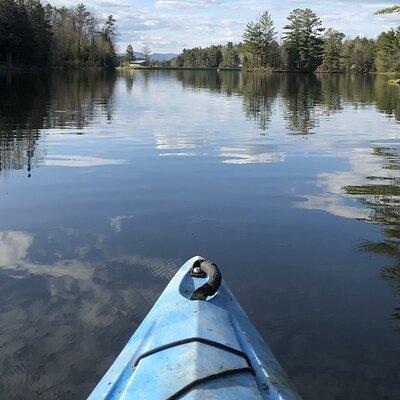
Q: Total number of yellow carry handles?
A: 0